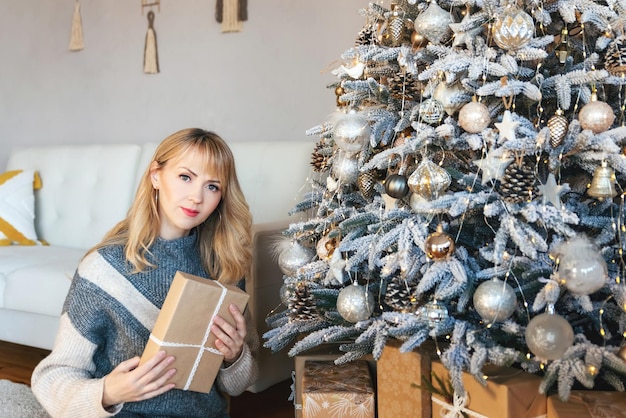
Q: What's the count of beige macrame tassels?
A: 3